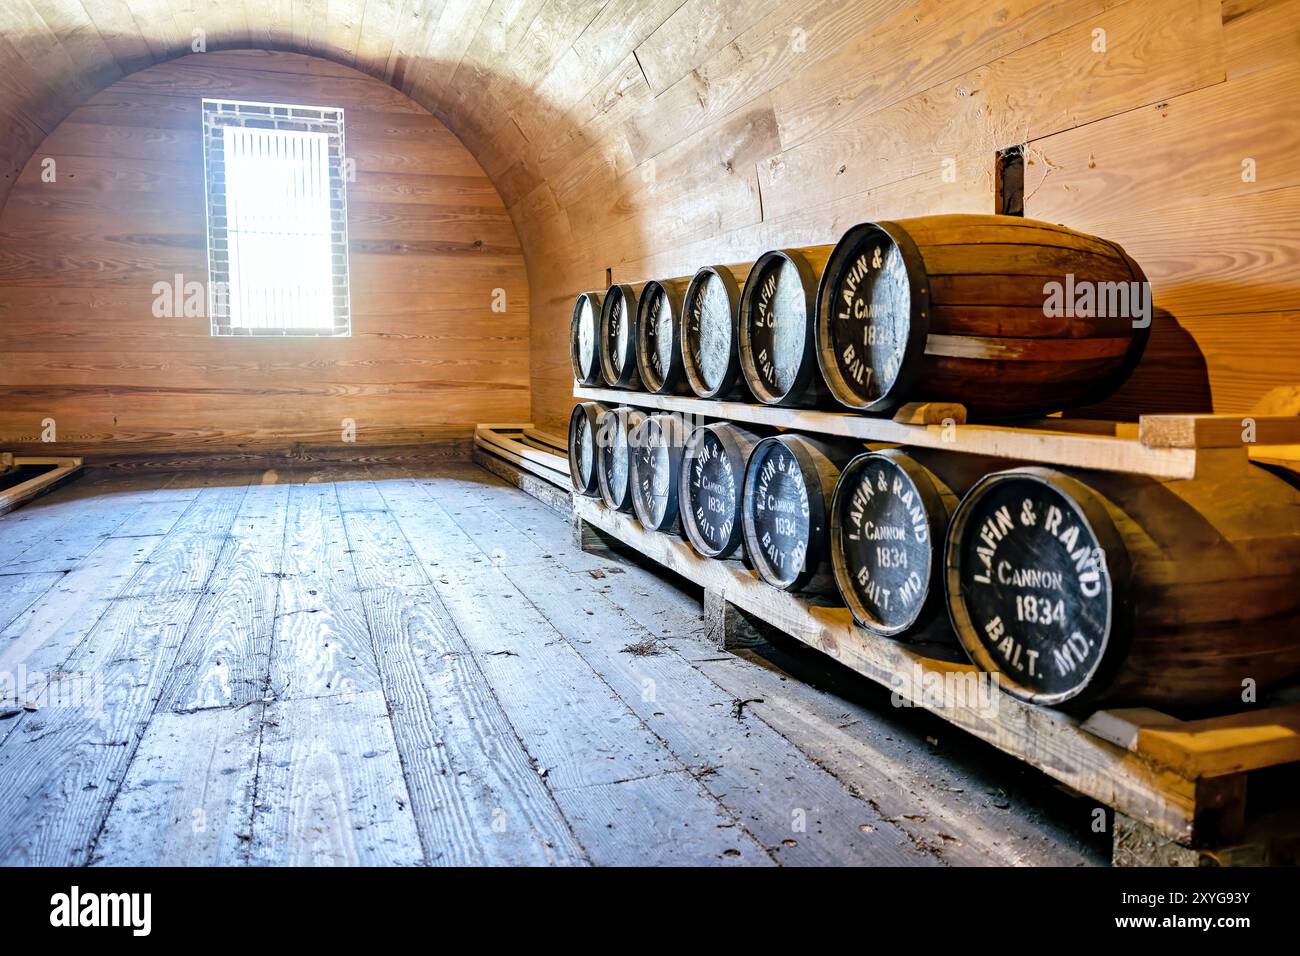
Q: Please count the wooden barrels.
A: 13